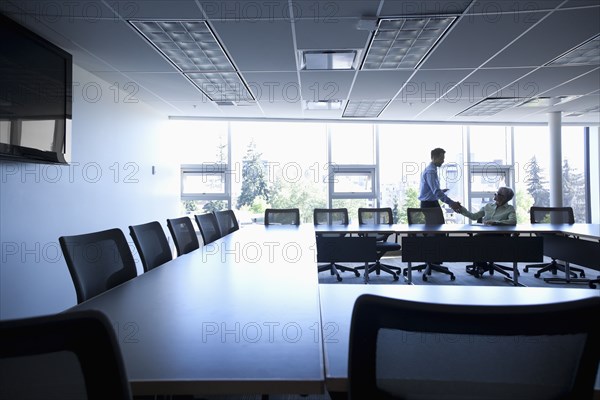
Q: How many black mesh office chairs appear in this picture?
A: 13